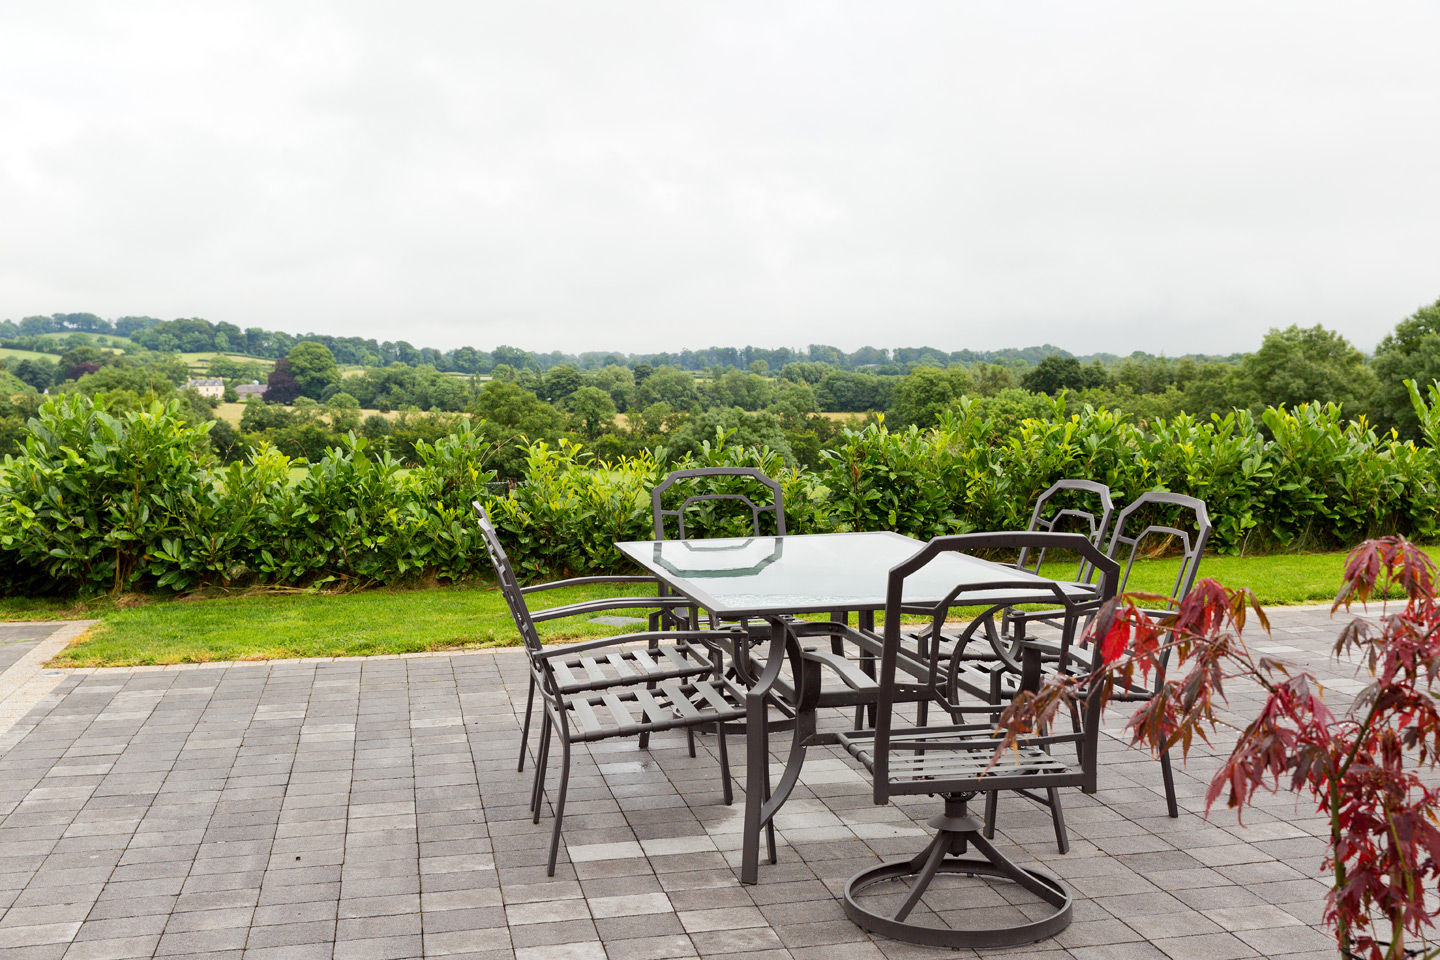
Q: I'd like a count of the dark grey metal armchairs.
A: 6